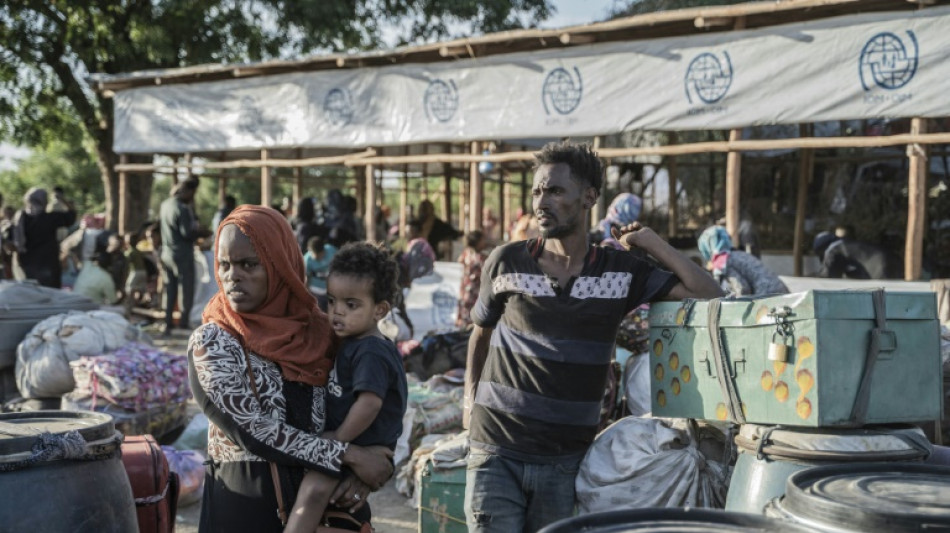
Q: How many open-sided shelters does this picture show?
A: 1